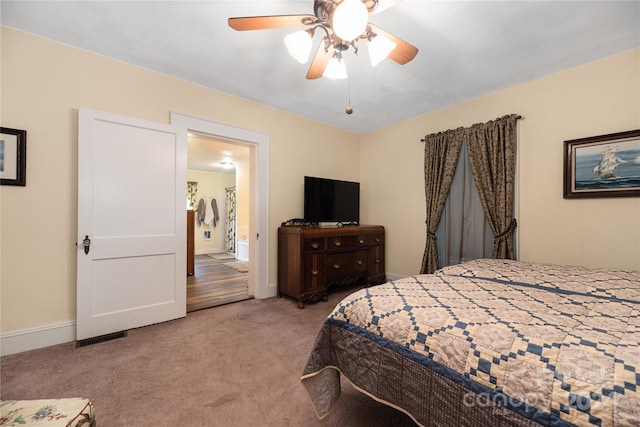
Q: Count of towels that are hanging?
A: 3